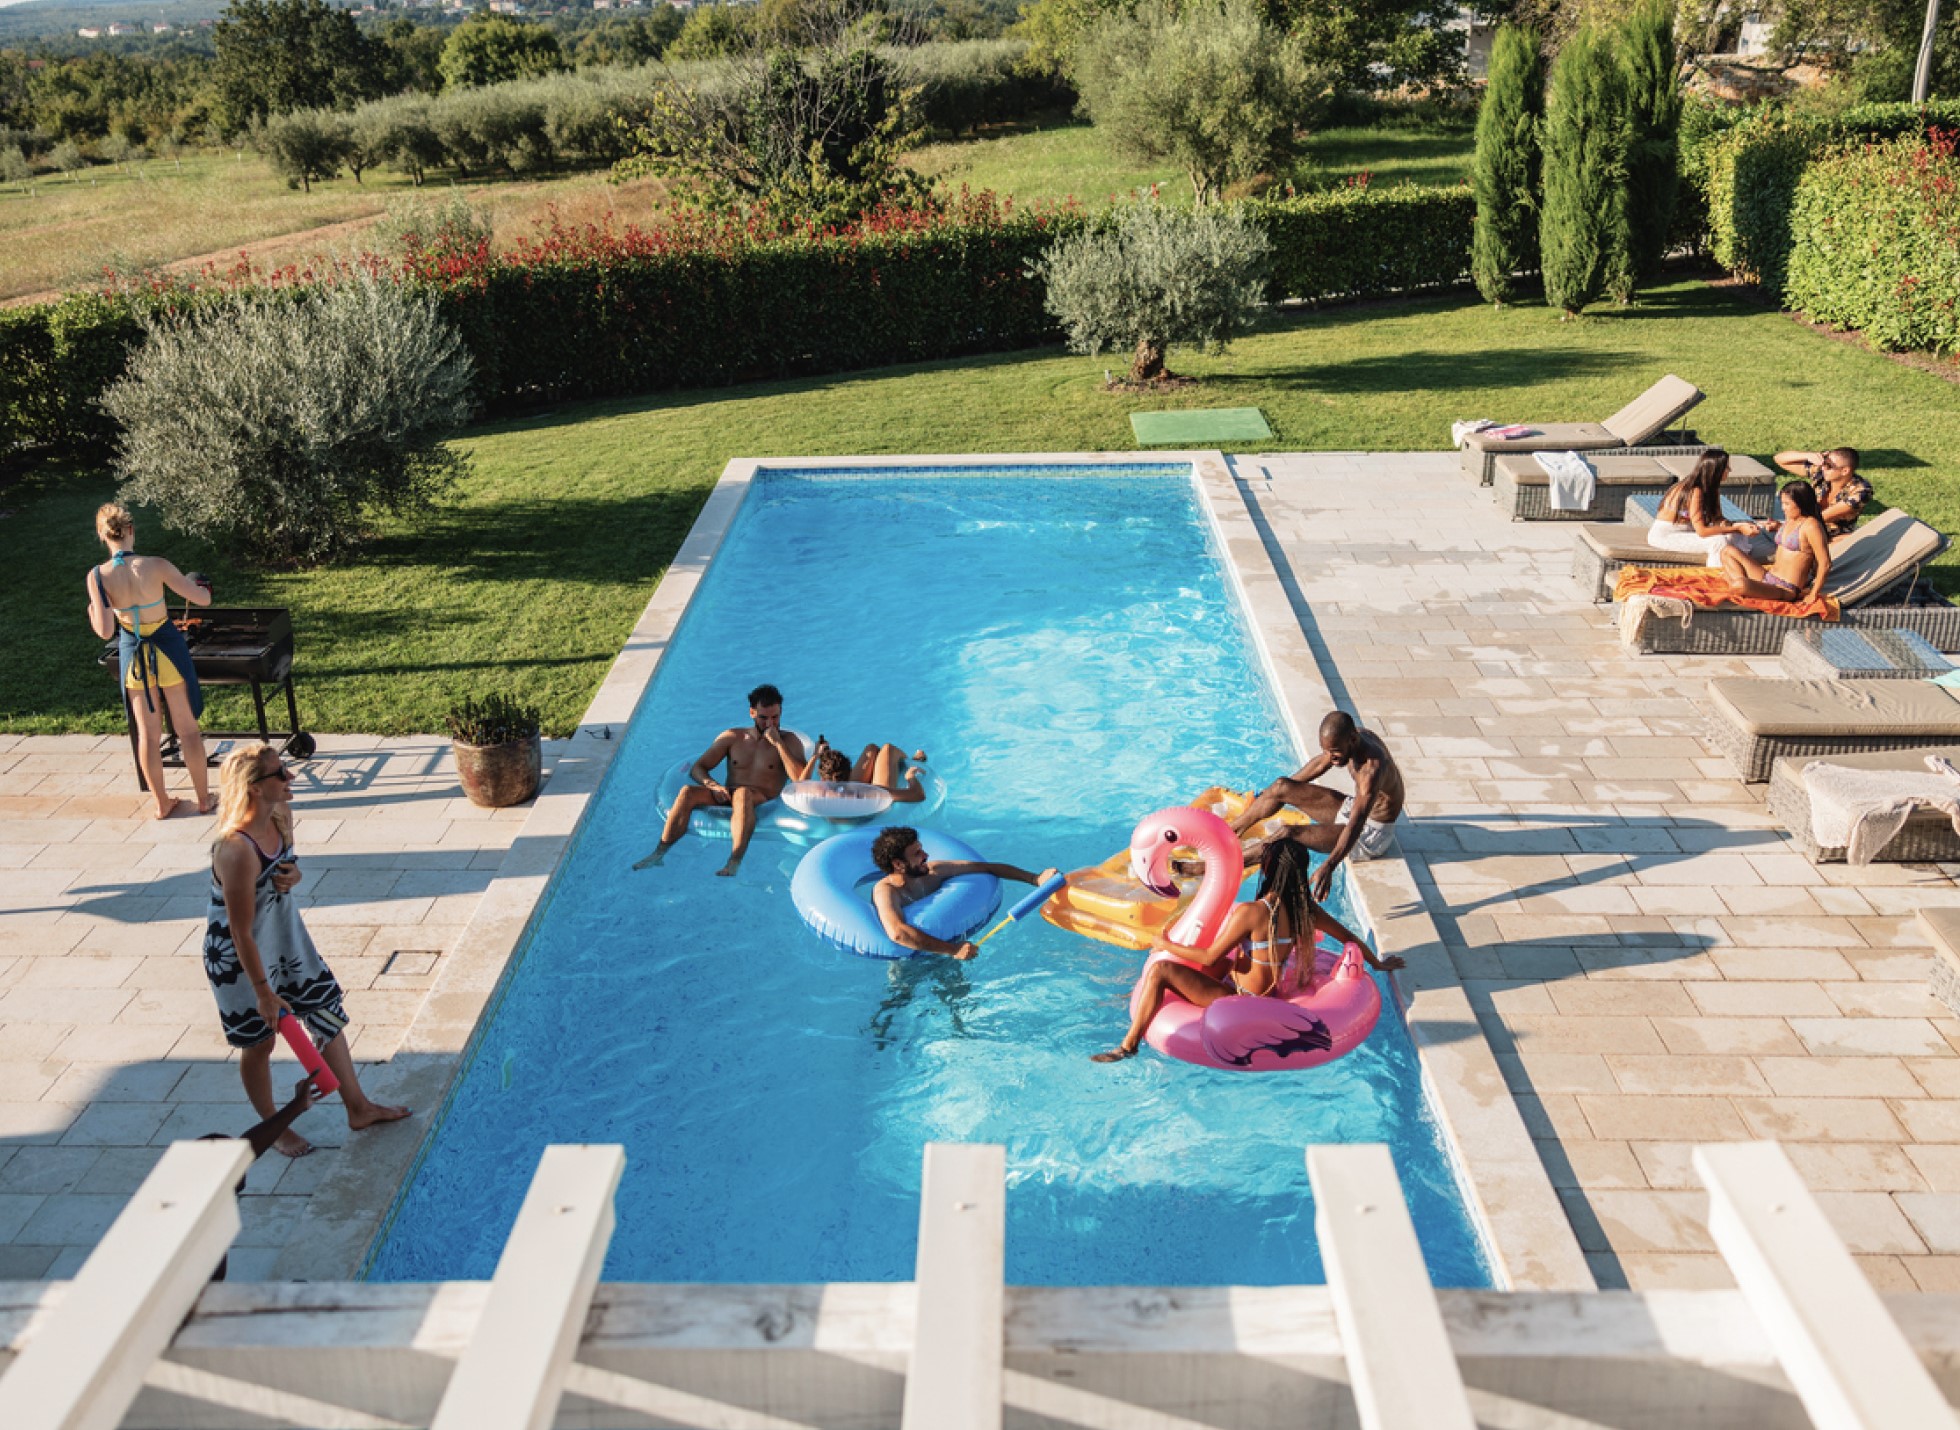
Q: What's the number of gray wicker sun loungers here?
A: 7